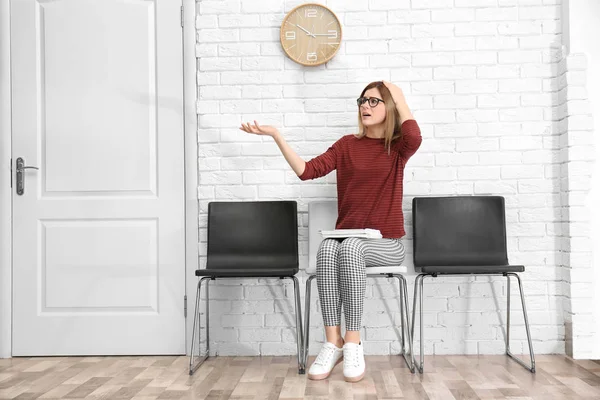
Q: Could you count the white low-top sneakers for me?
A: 2